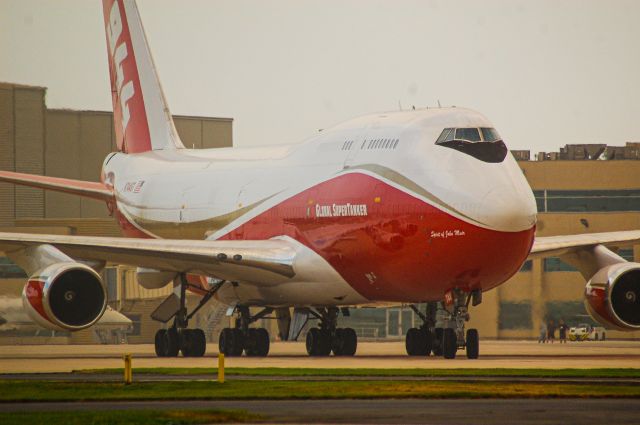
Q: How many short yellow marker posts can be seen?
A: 2